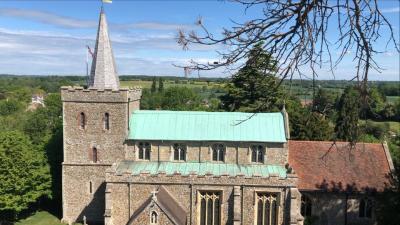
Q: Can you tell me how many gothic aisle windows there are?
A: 2